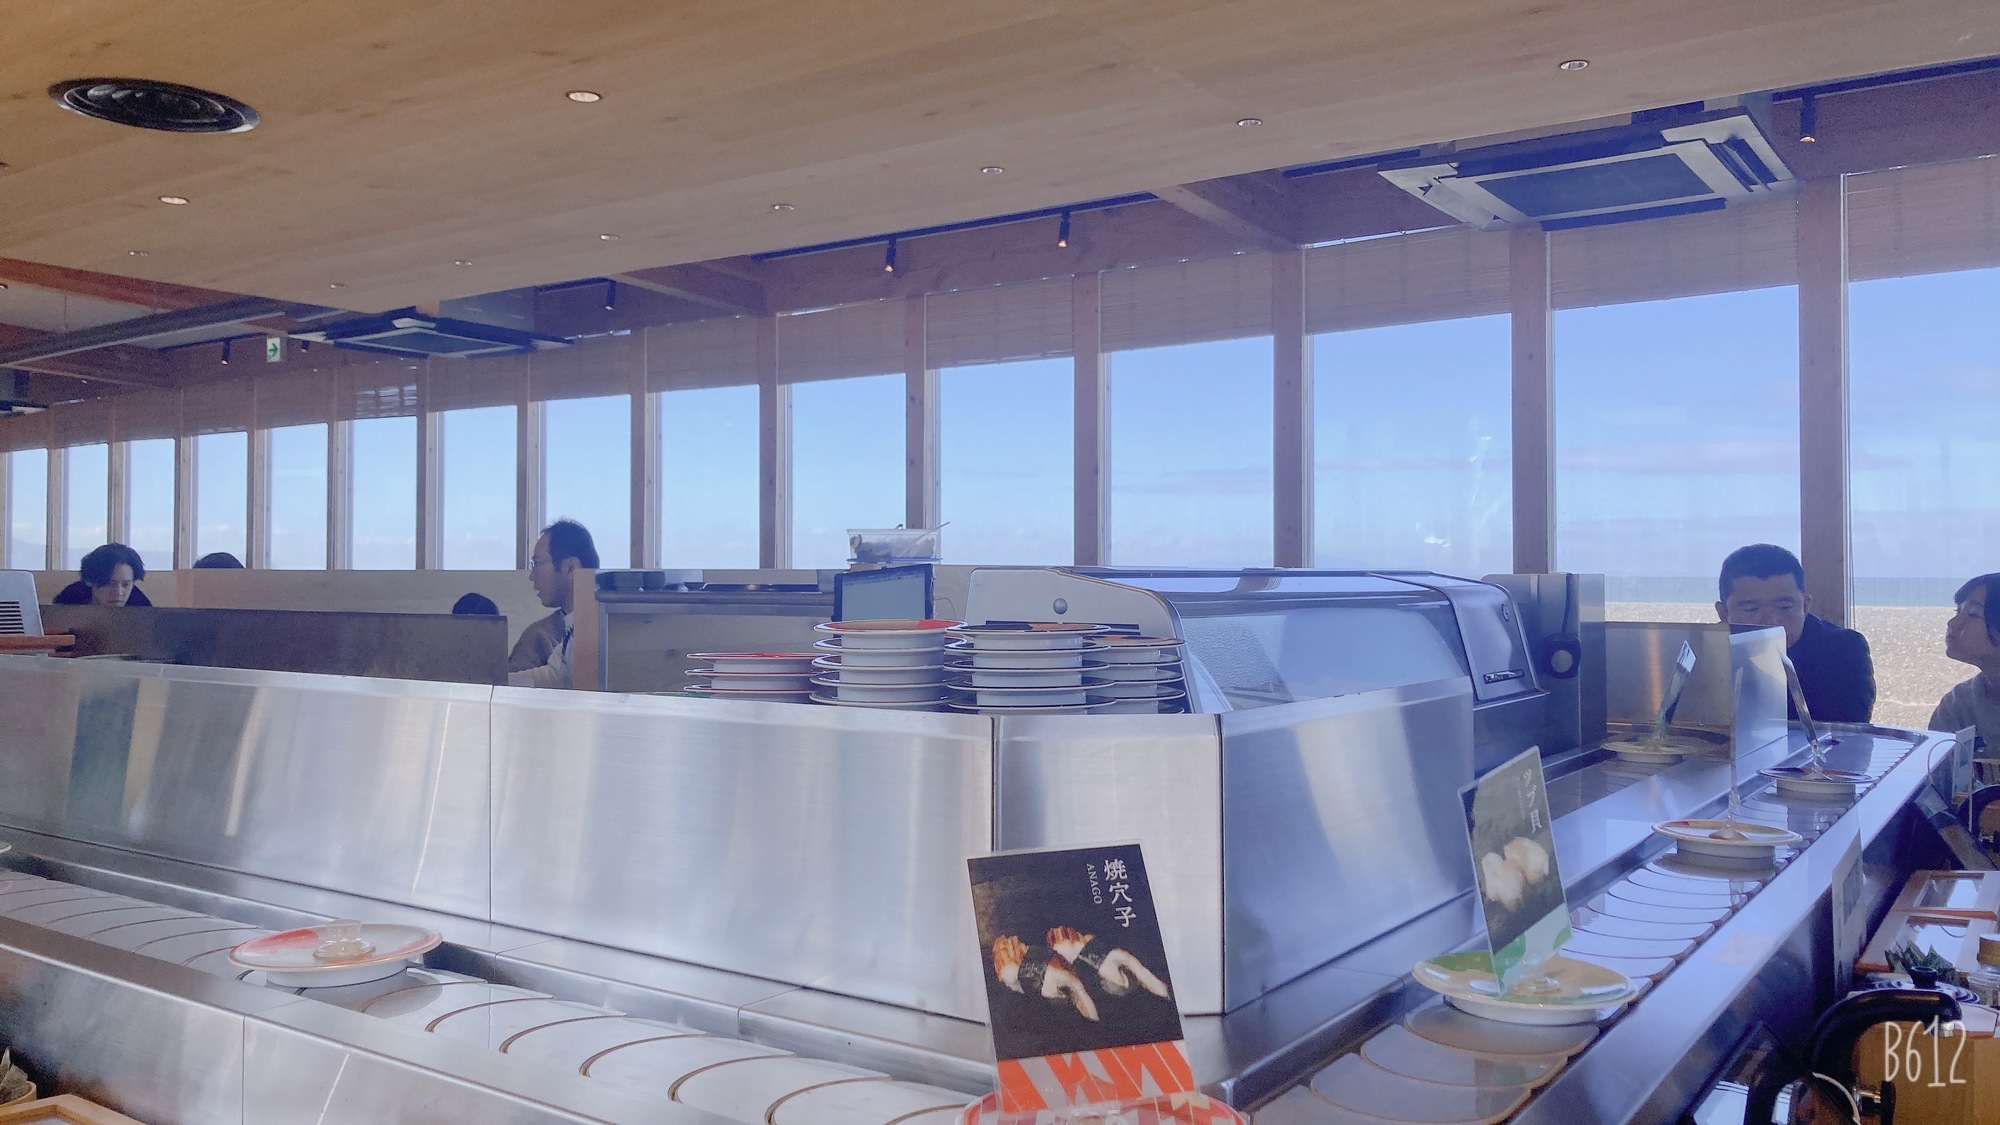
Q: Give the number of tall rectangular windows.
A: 15